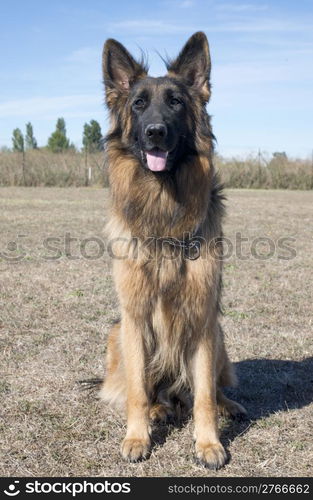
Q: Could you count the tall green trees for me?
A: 4